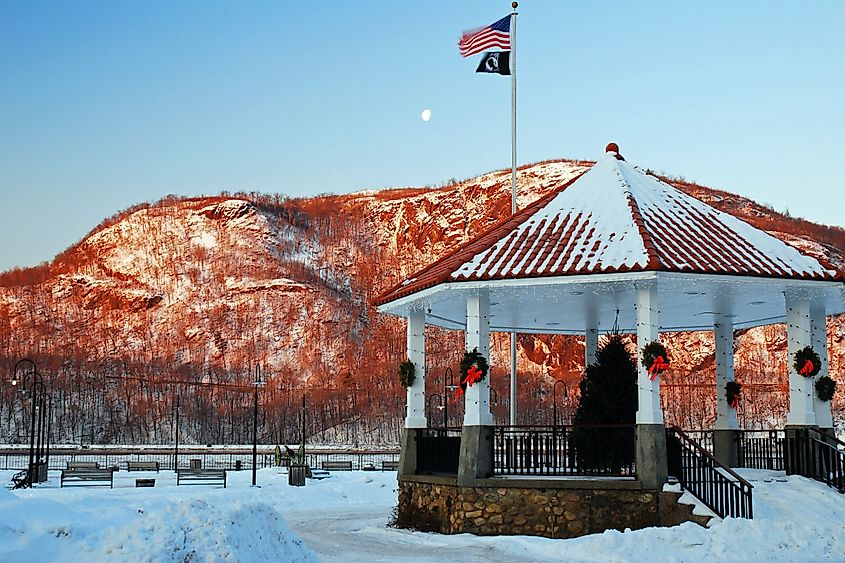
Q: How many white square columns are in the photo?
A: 7